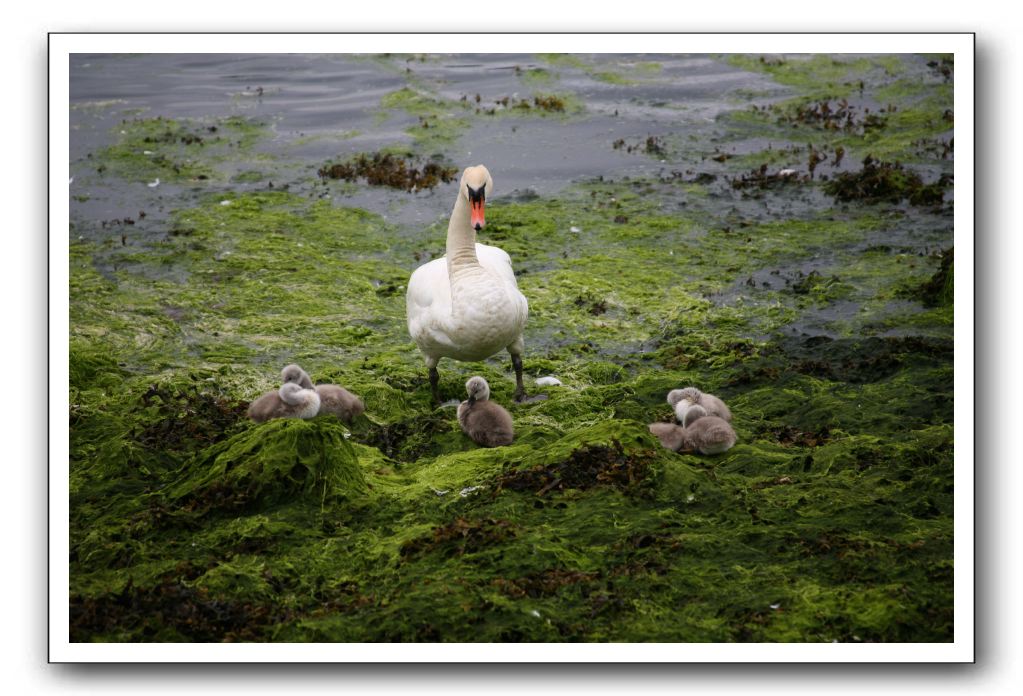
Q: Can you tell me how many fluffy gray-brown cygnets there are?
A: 6